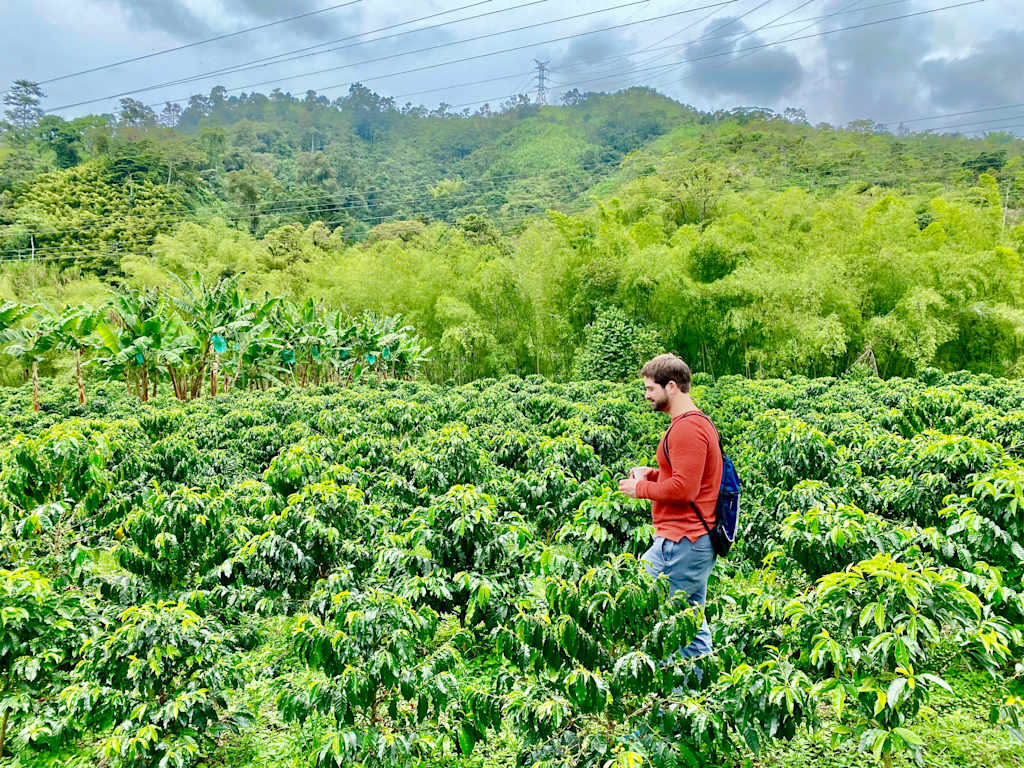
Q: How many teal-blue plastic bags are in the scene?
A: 8